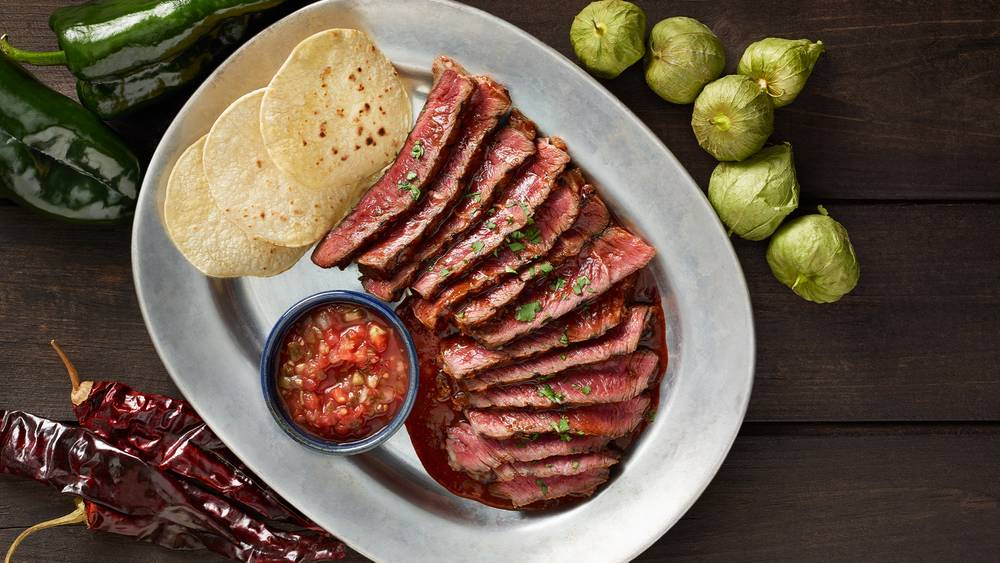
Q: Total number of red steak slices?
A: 14